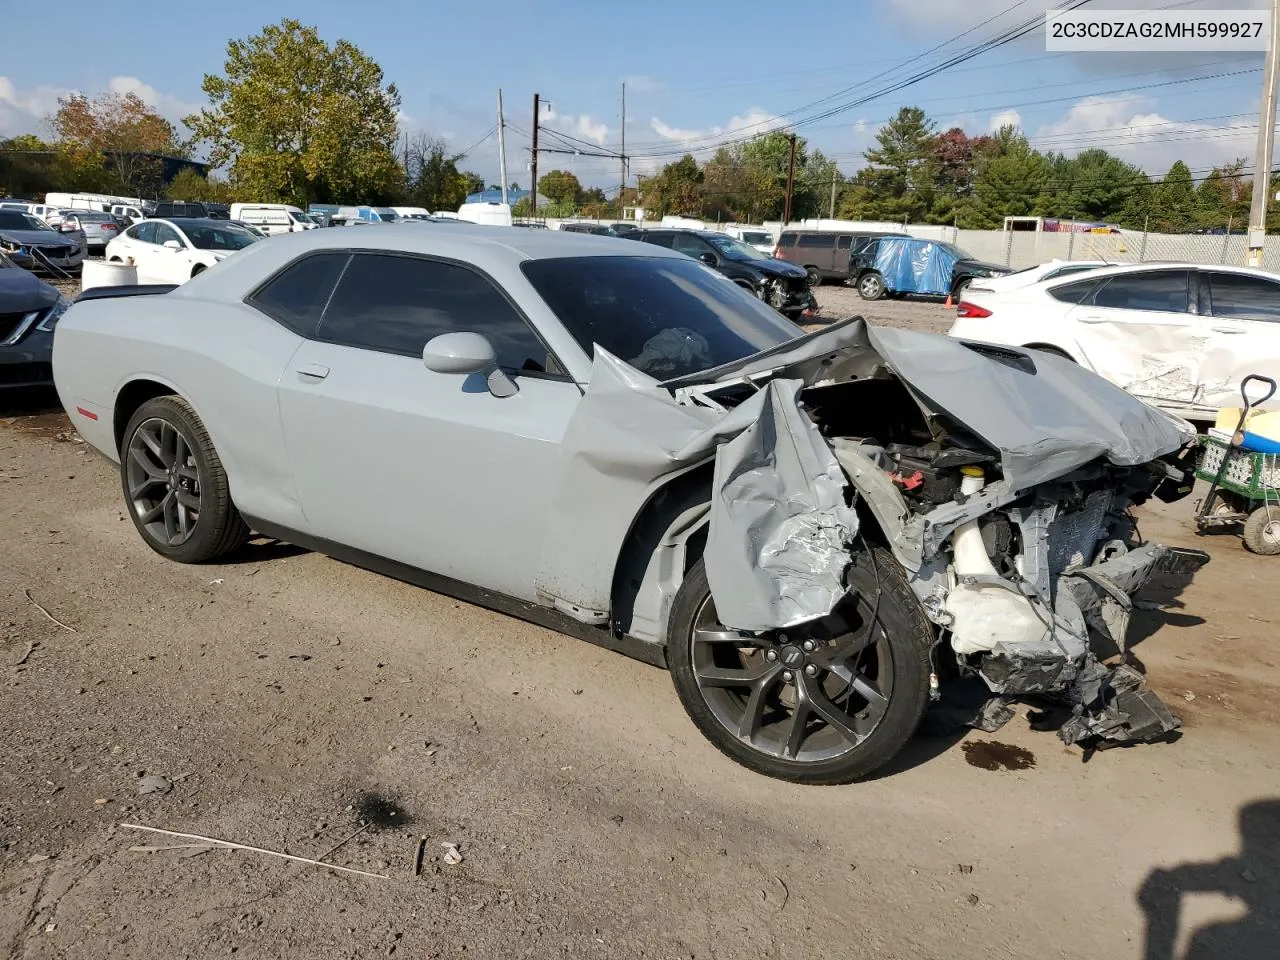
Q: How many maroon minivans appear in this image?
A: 1